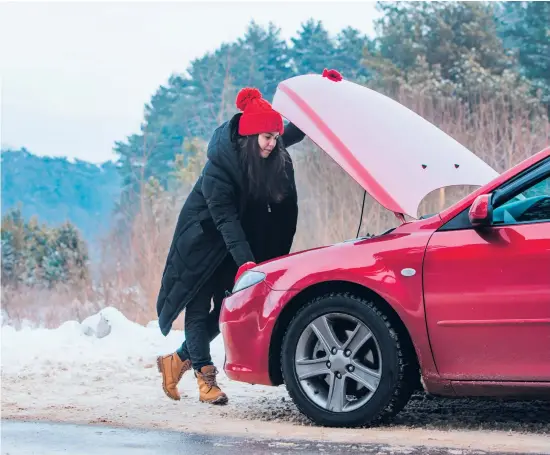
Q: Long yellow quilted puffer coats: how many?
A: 0